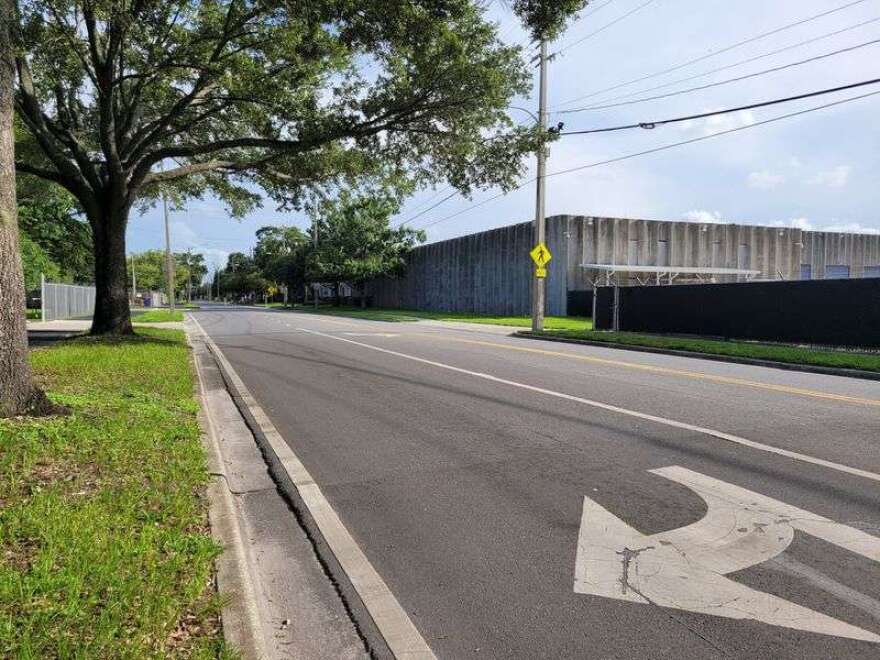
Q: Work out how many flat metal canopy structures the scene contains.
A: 1